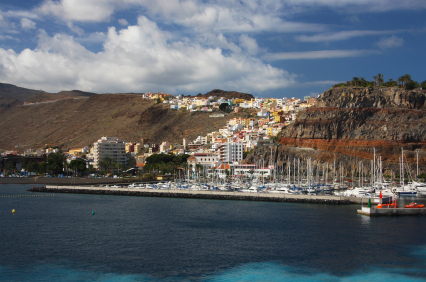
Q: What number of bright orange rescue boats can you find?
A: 2